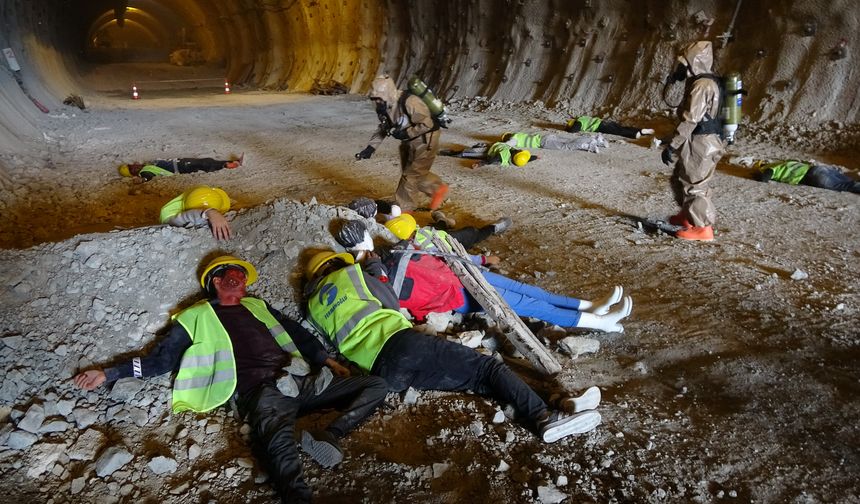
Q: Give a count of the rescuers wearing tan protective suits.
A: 2